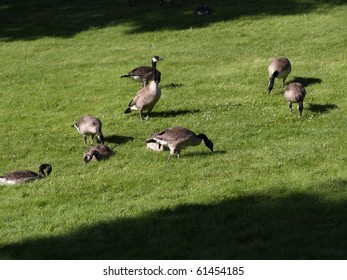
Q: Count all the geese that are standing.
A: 6